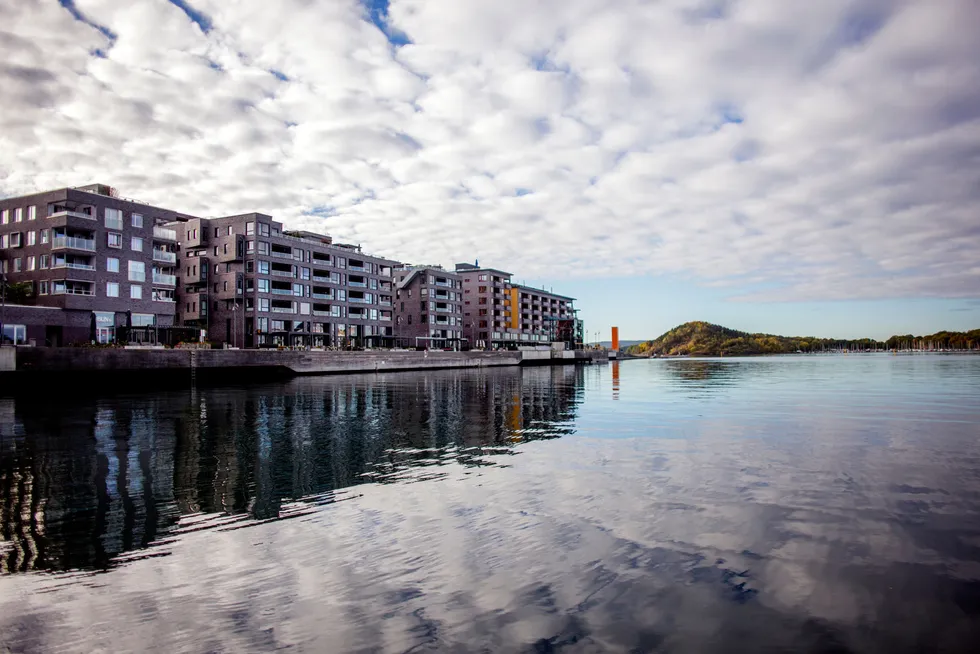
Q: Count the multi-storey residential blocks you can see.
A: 4